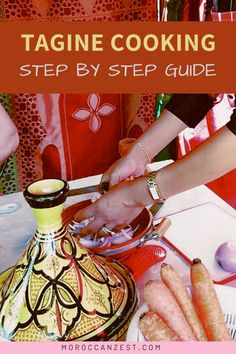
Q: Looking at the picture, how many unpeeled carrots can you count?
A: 4